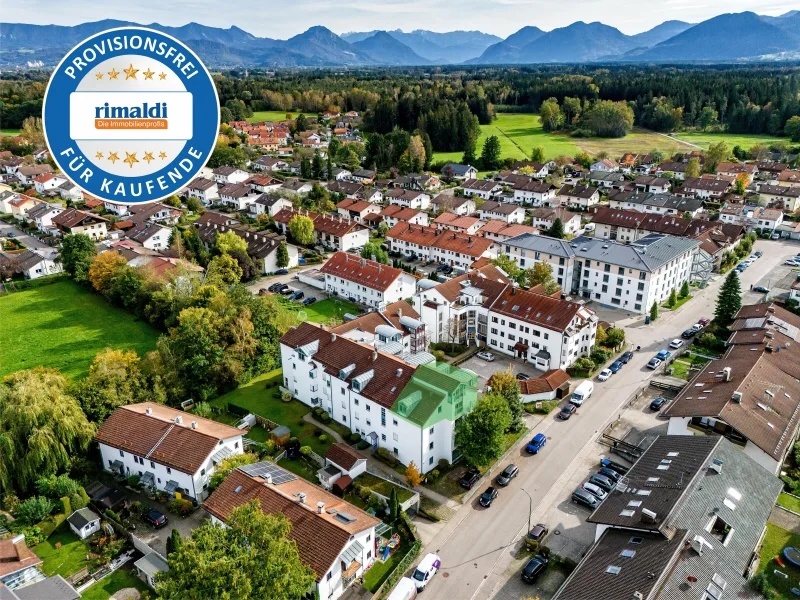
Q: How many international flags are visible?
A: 0